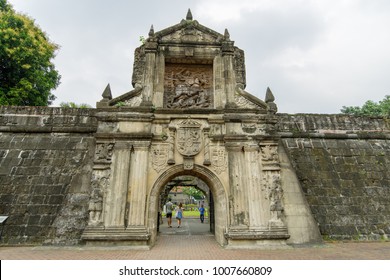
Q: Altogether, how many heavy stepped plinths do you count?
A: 2